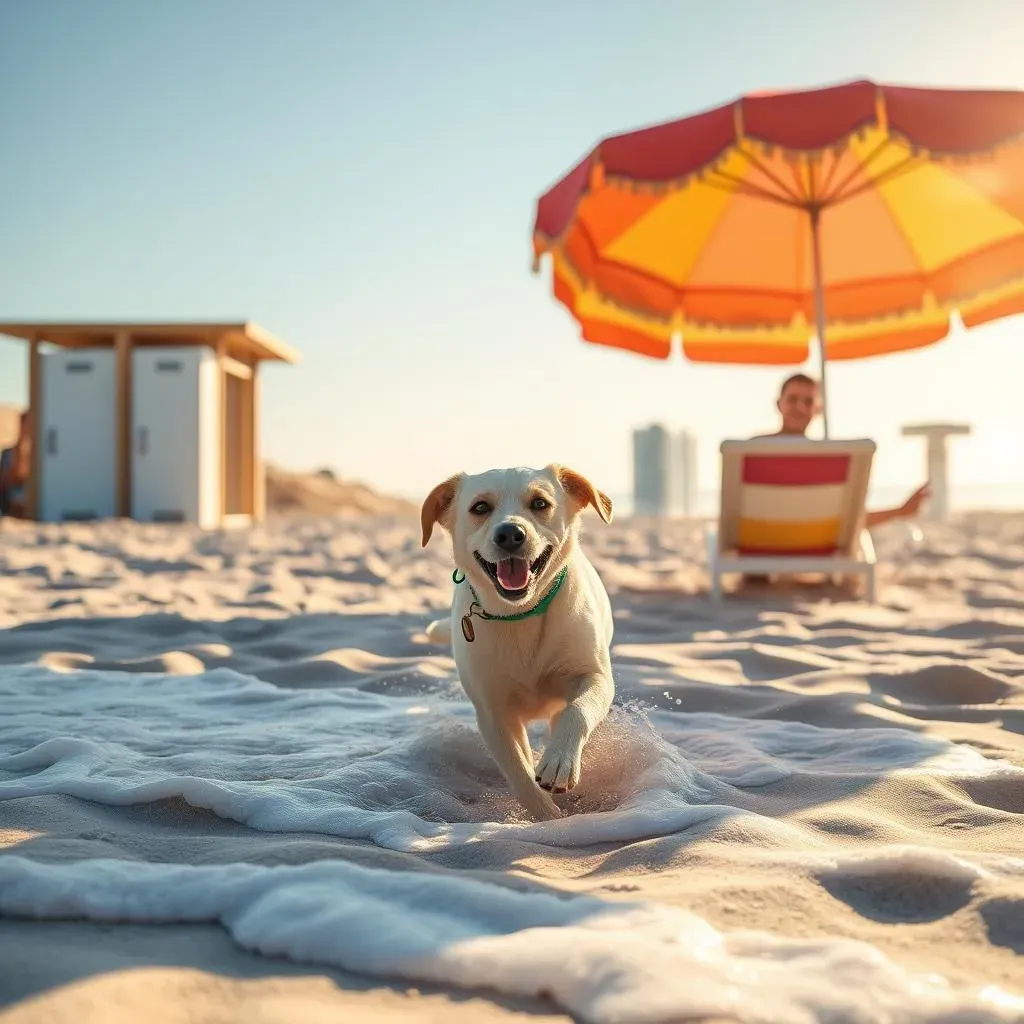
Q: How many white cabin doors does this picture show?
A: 2